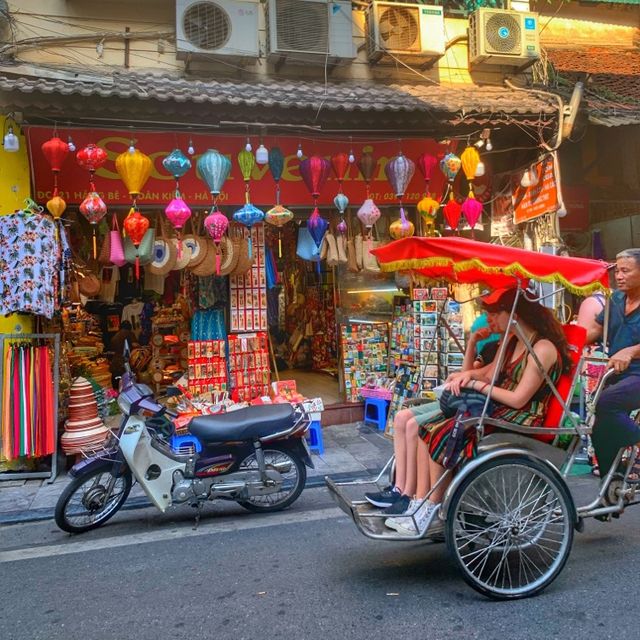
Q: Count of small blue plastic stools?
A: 3